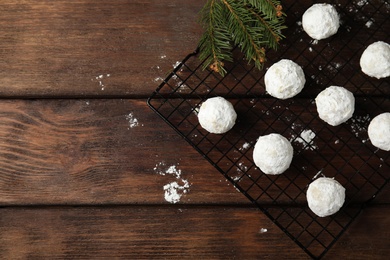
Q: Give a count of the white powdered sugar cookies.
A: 8